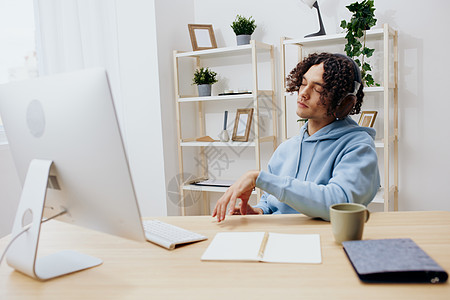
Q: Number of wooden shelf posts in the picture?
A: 8